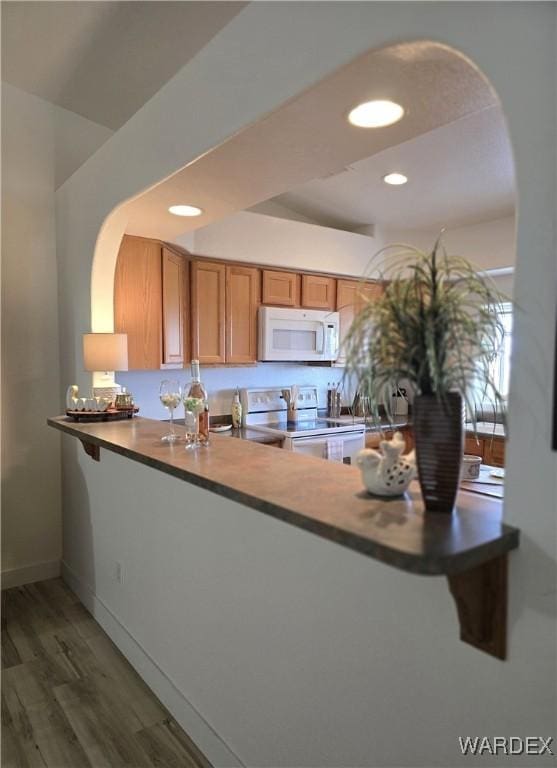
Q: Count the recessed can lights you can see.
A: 3